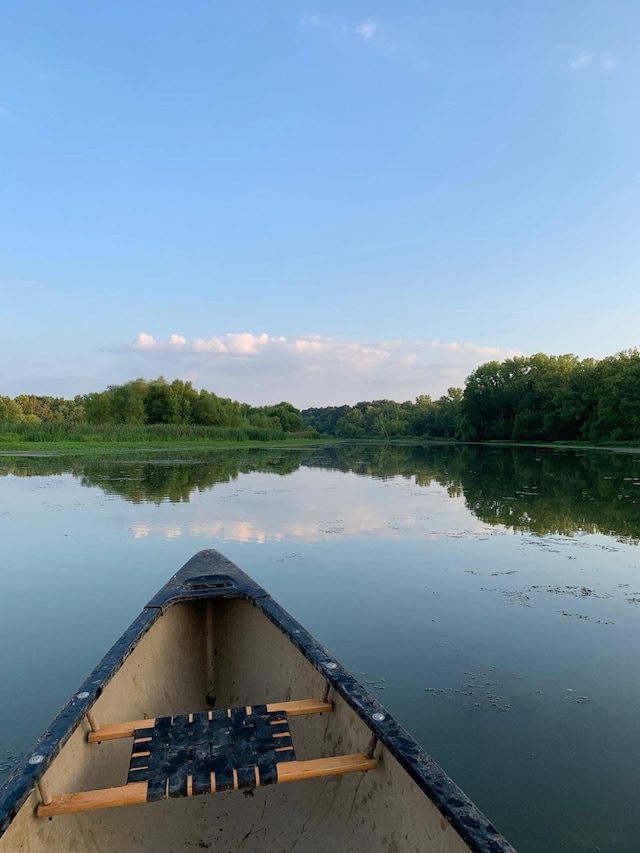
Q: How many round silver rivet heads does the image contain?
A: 4